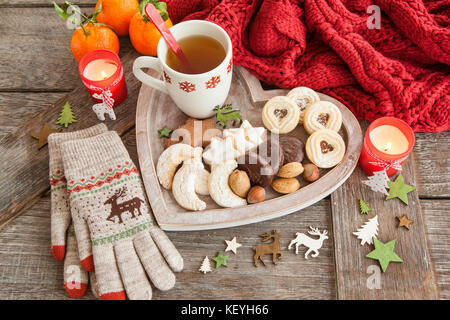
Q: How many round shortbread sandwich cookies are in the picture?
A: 4